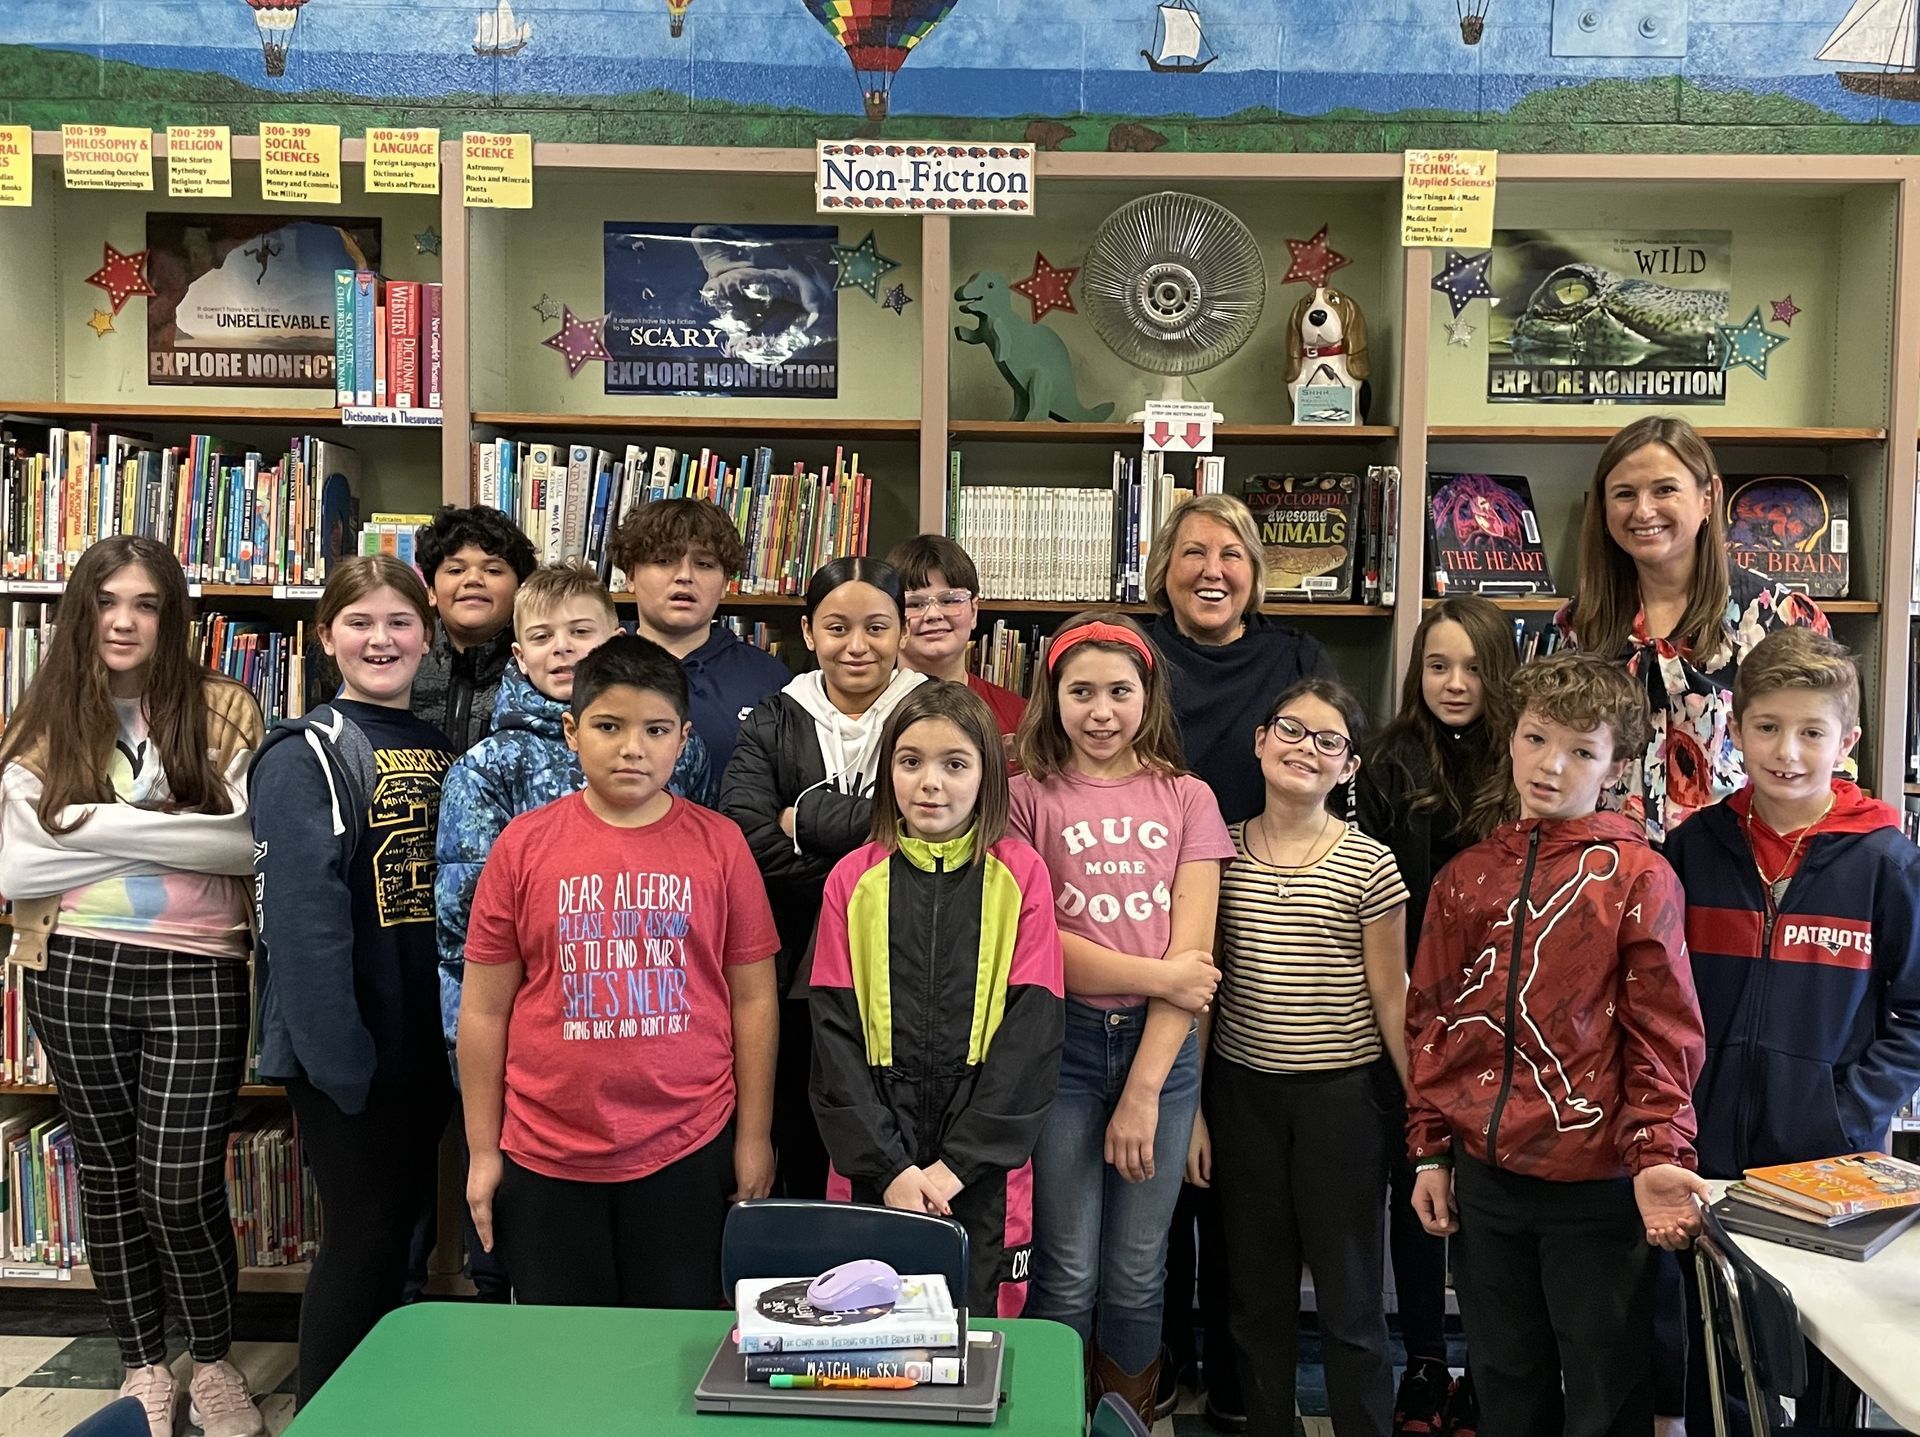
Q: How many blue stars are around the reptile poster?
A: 2